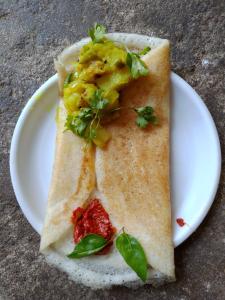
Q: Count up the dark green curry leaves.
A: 2